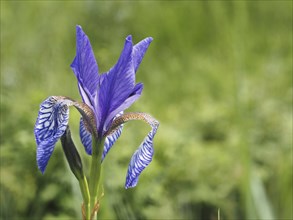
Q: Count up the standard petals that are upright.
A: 3